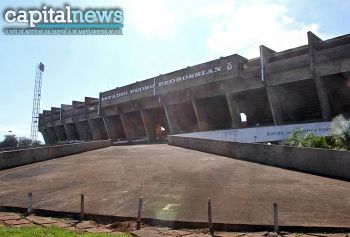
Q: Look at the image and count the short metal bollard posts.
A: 5